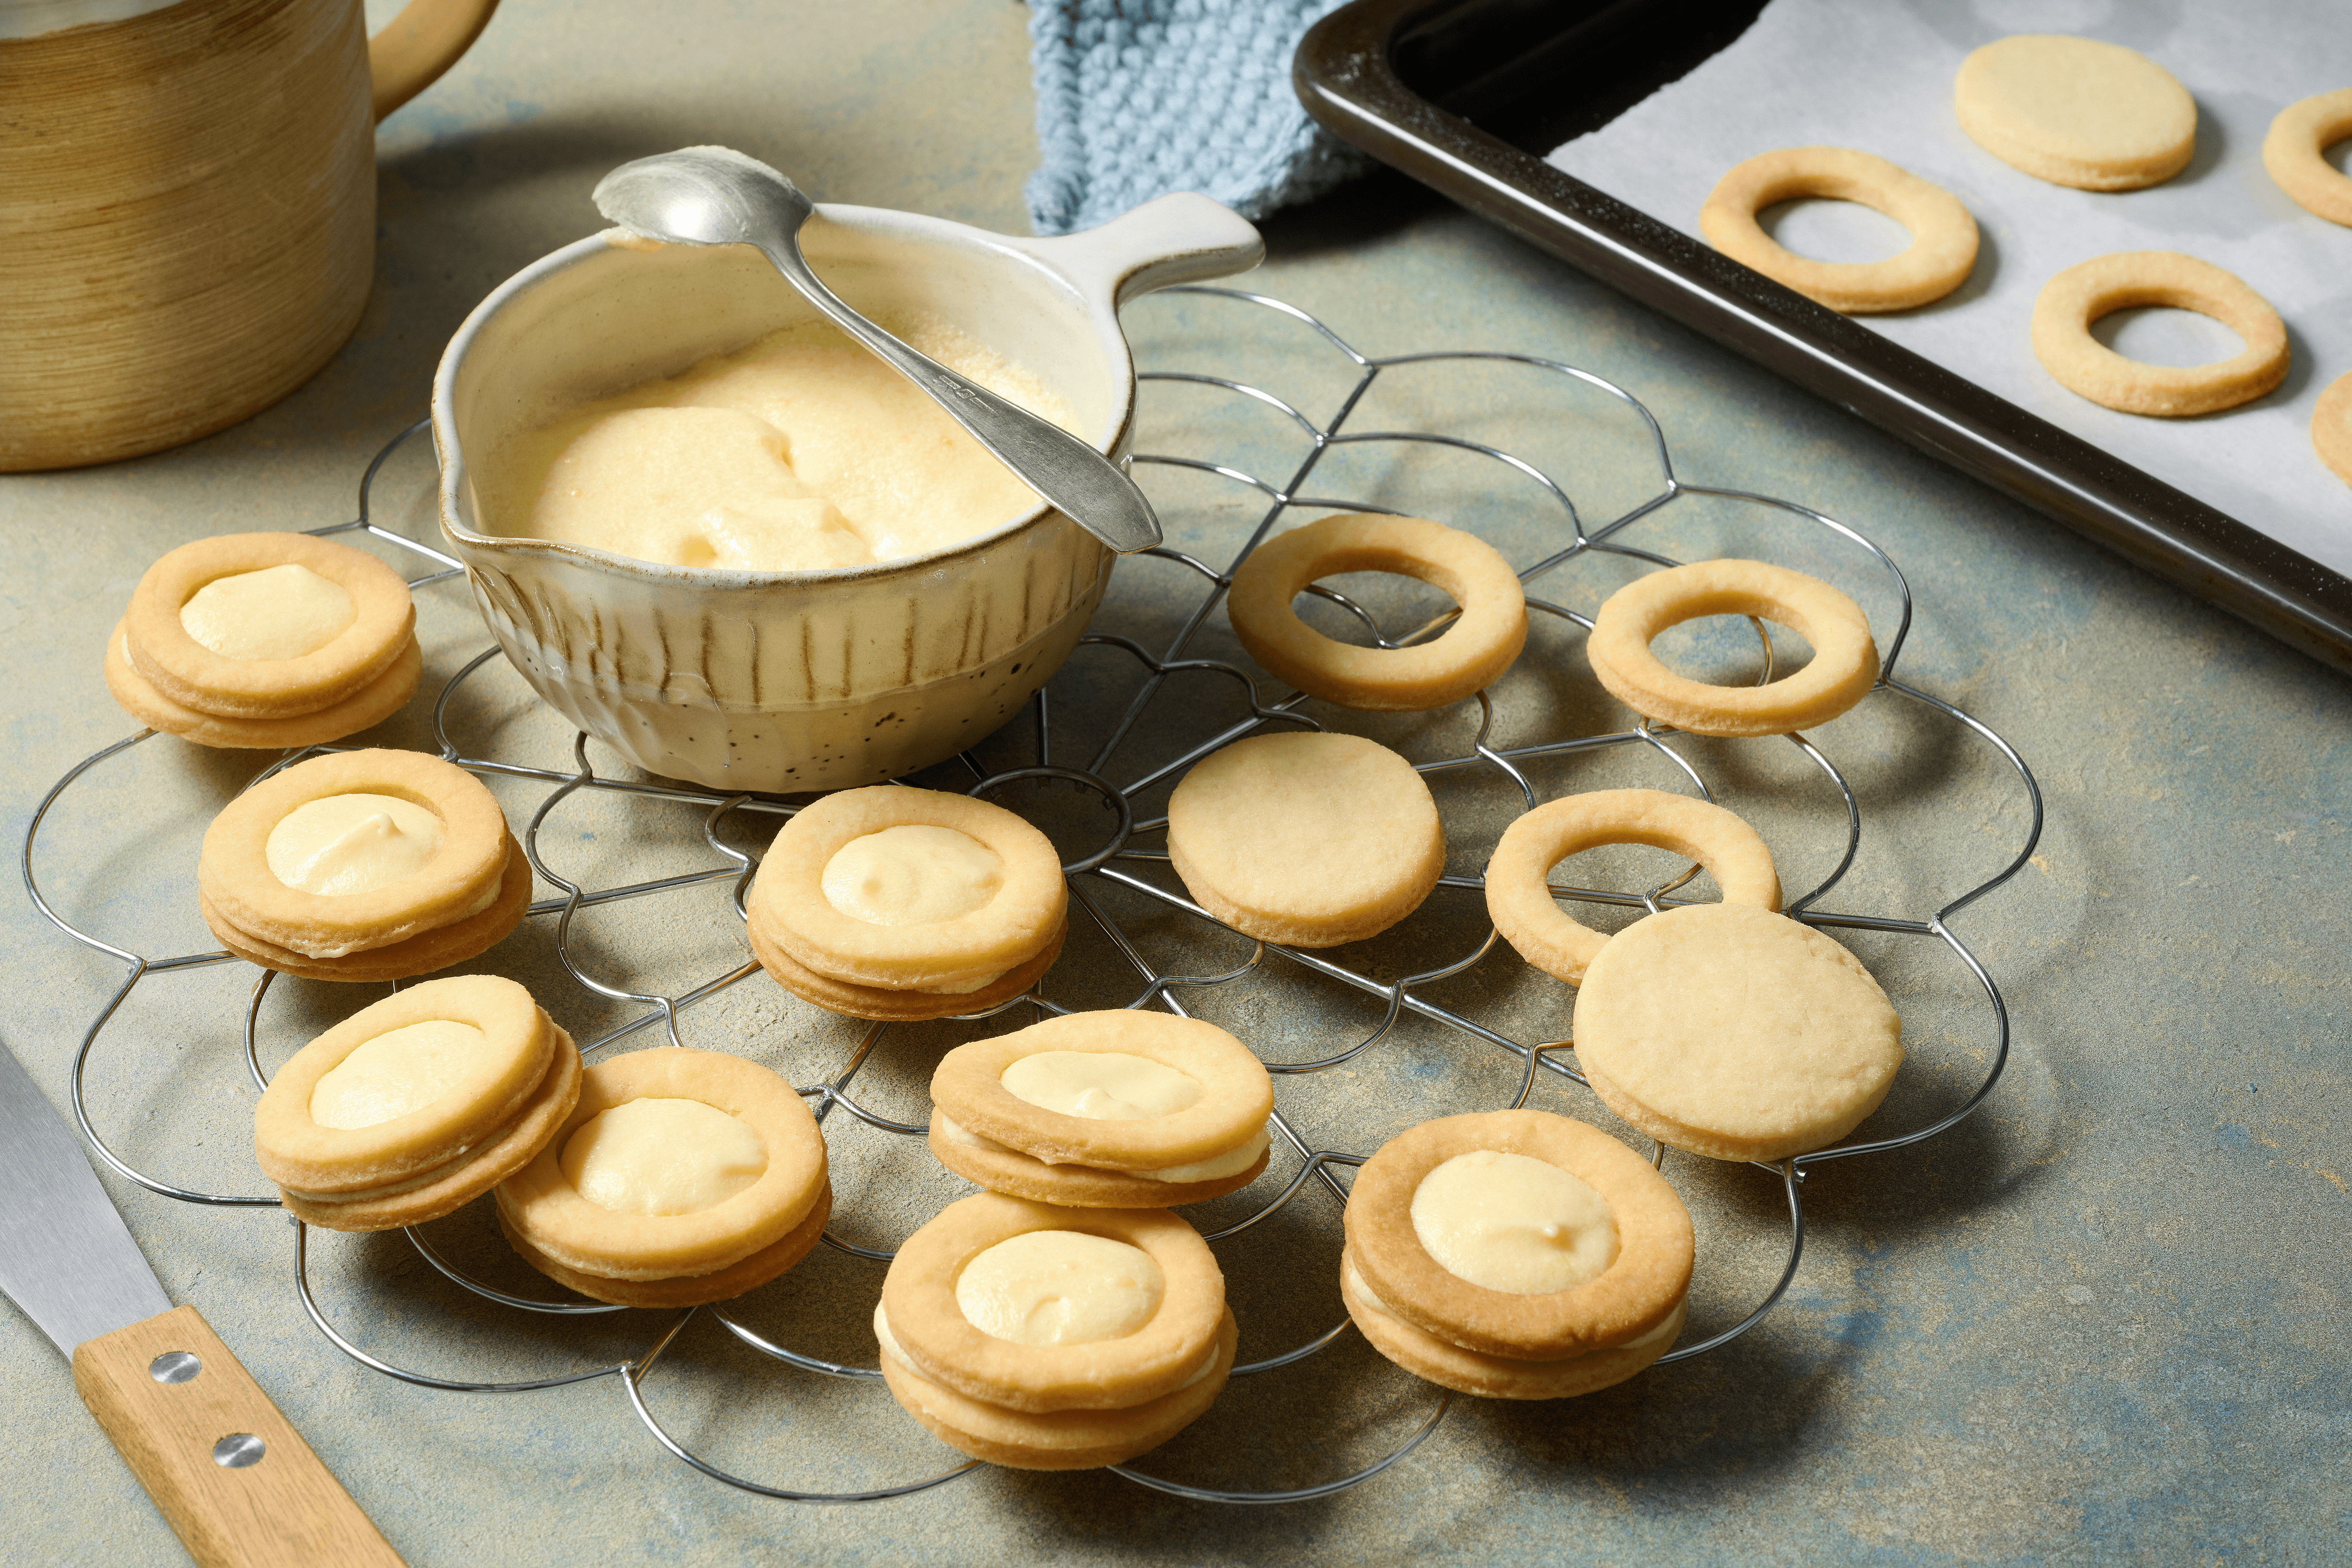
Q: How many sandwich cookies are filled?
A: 8